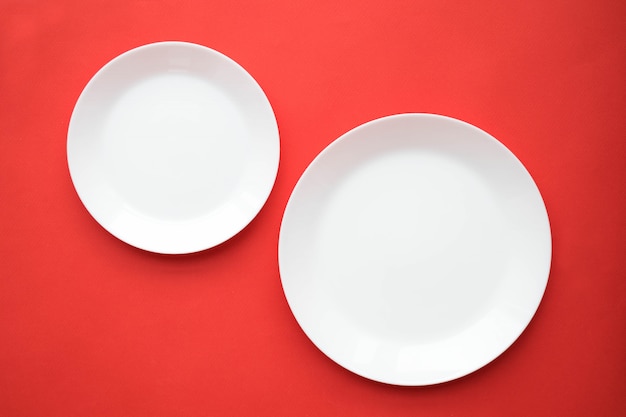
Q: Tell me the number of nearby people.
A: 0